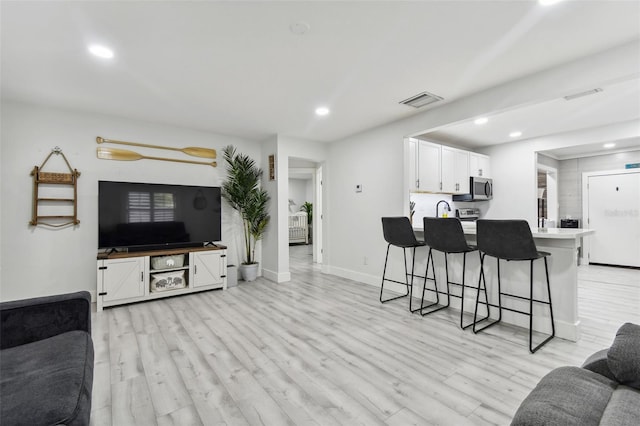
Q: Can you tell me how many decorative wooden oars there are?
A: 2